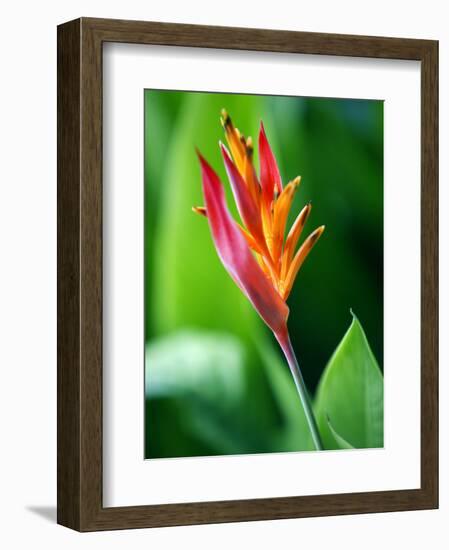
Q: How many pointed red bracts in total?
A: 3